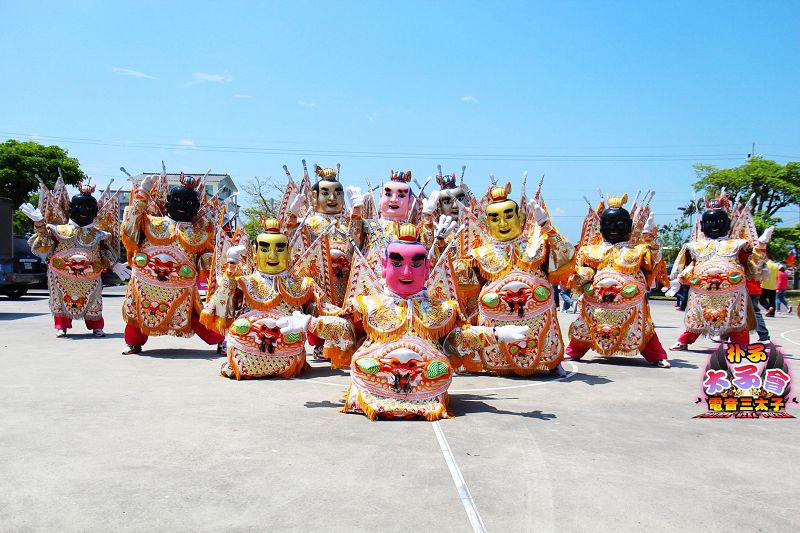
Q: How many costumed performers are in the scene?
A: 10